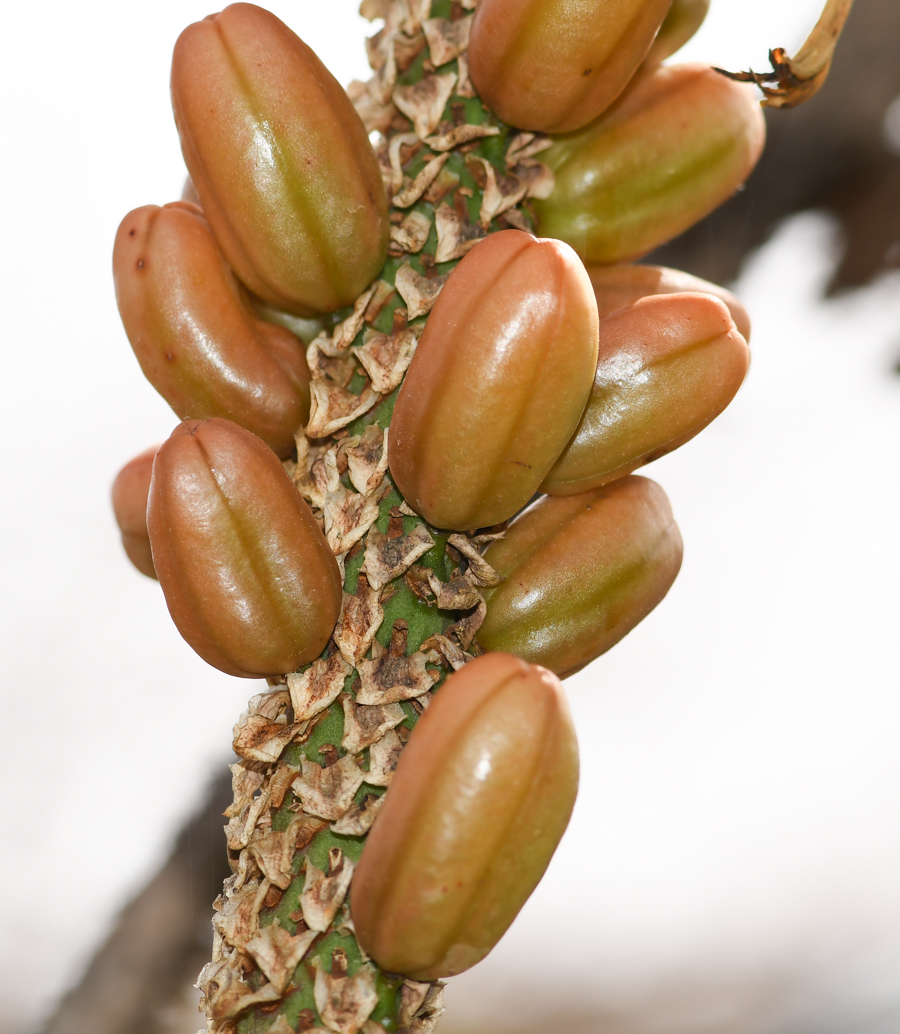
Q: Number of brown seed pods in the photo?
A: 12